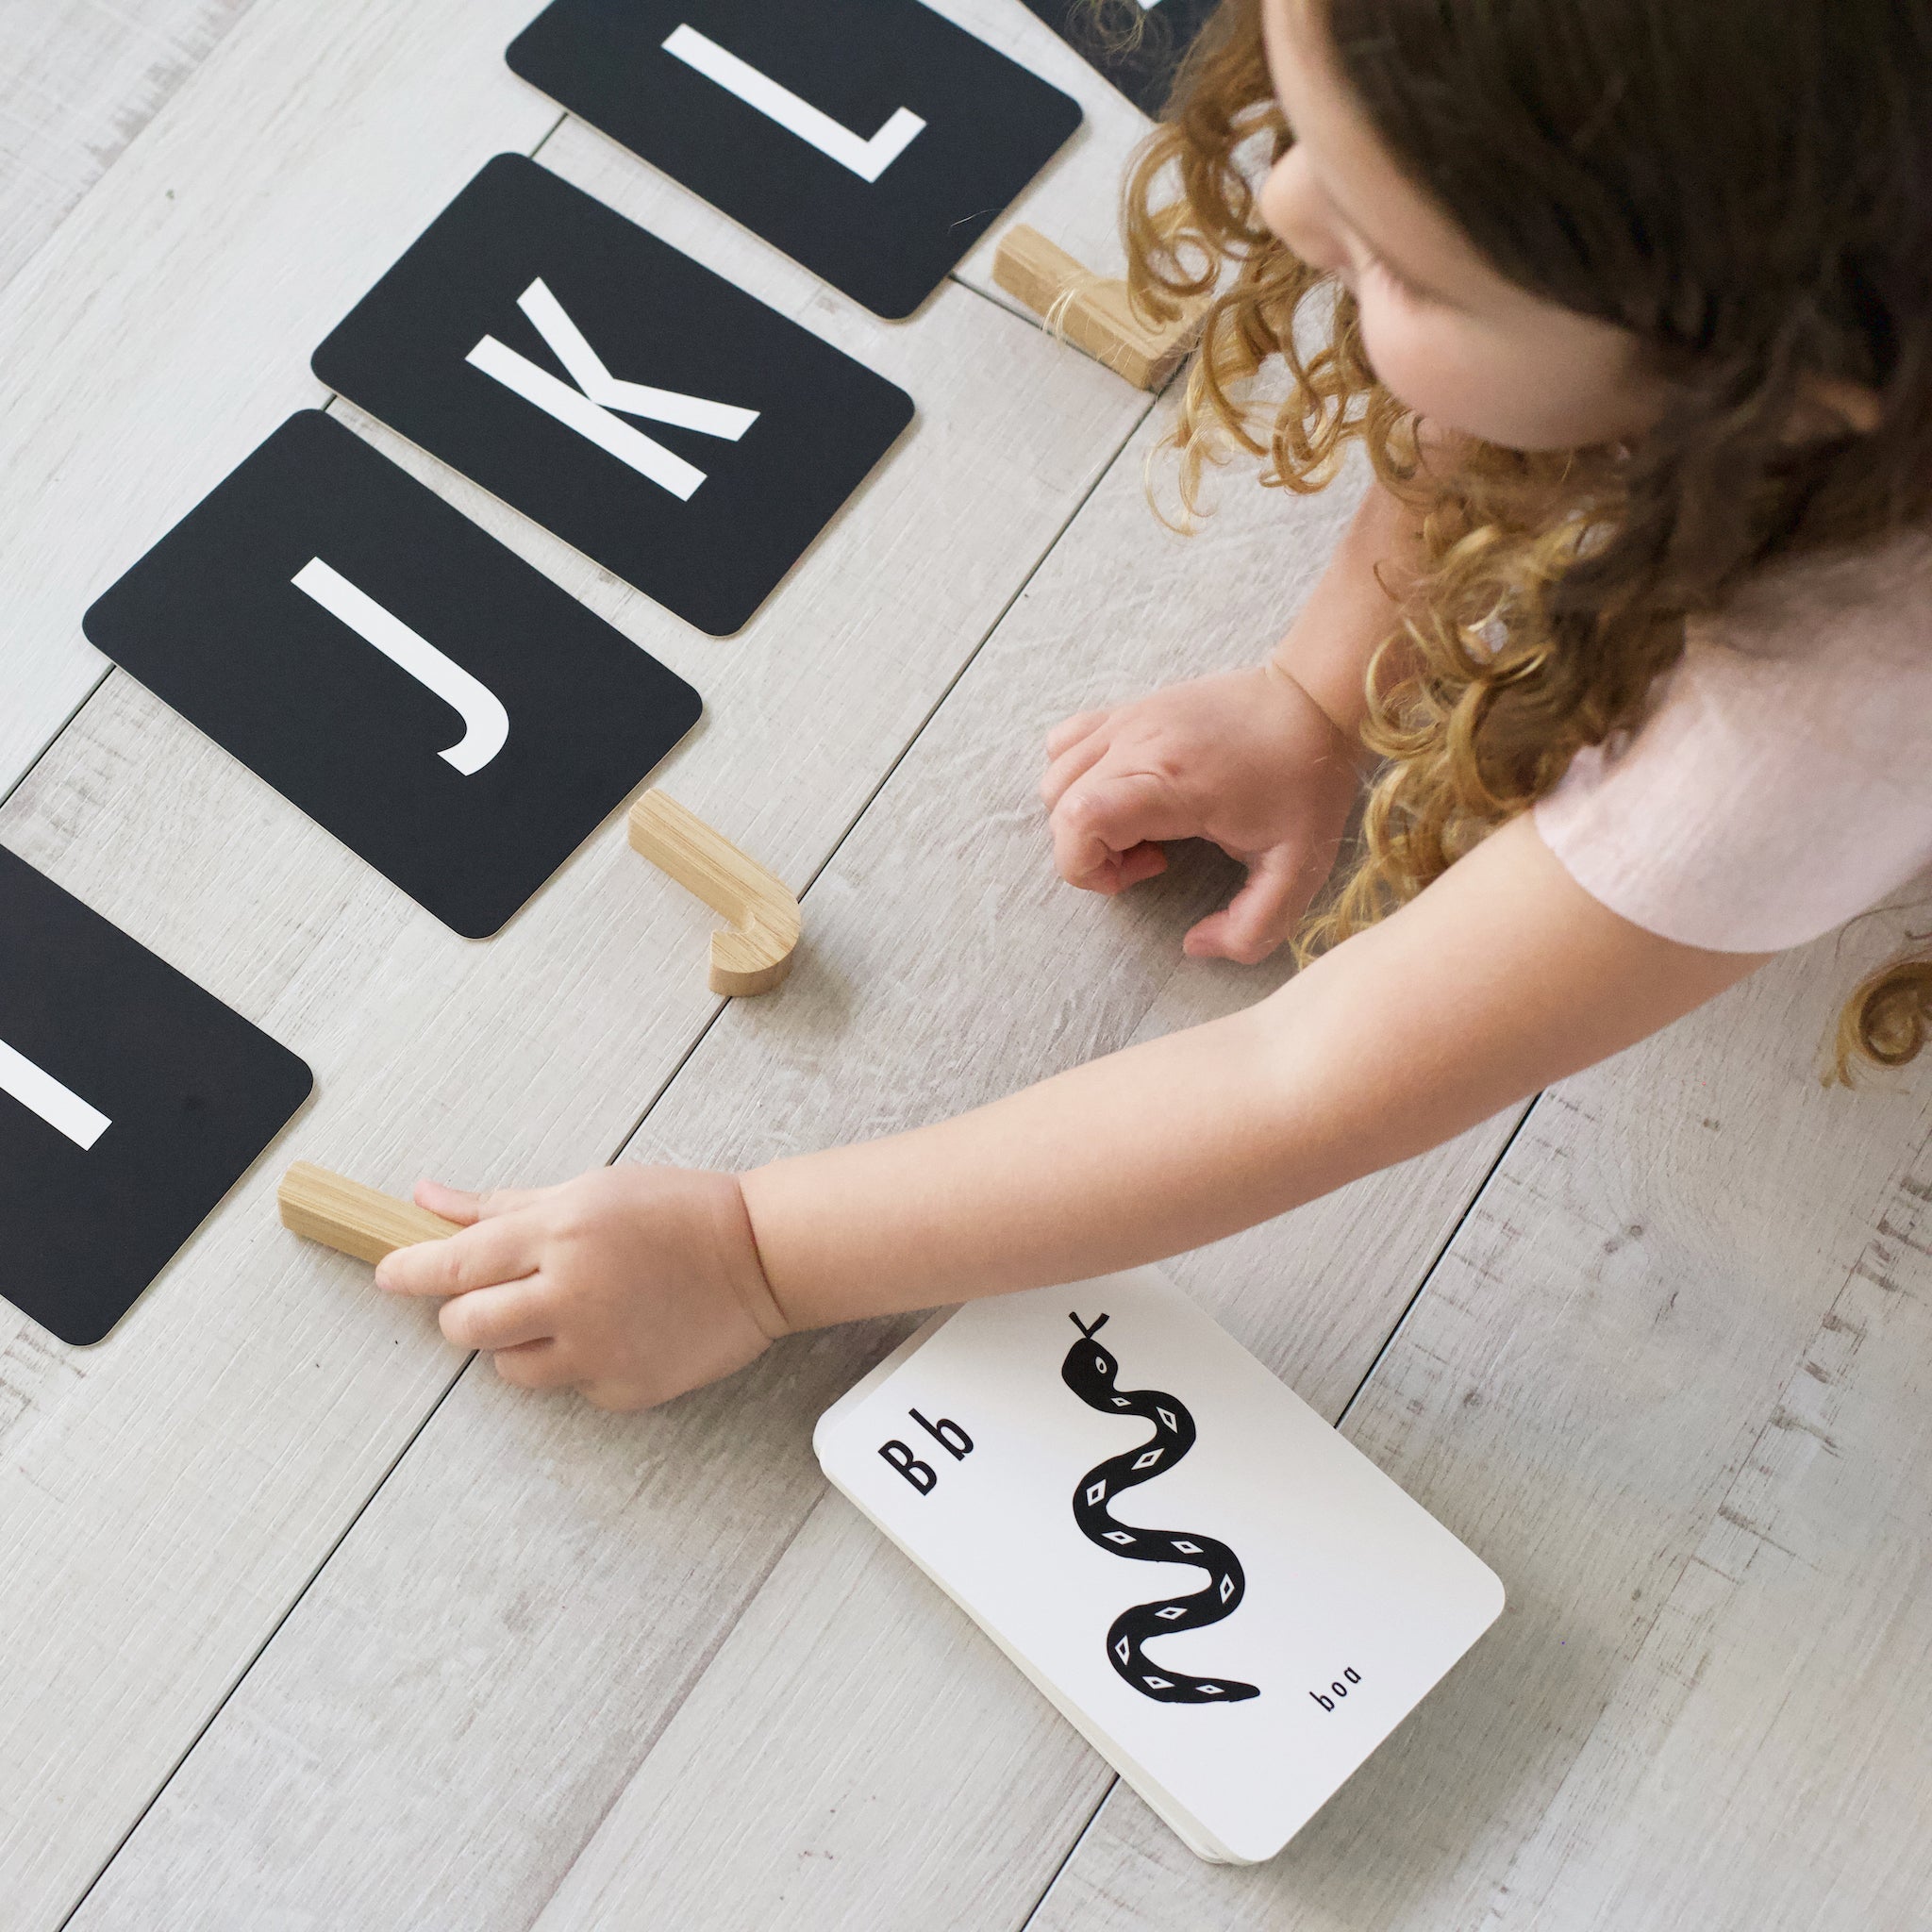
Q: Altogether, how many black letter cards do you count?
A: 5